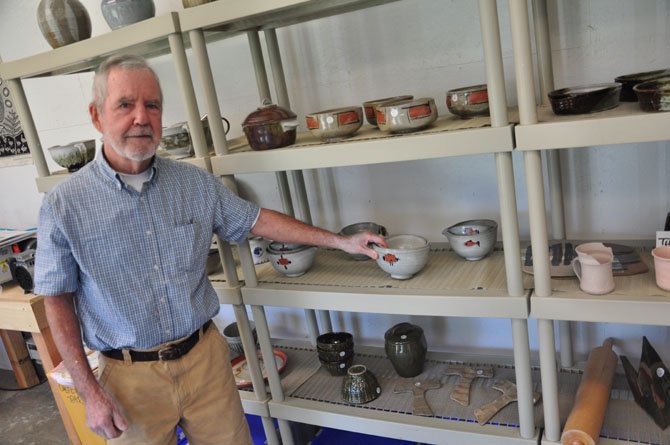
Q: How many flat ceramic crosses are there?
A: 3